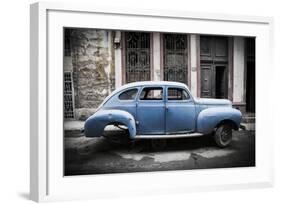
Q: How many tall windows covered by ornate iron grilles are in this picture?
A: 2